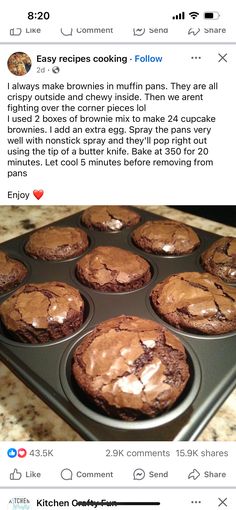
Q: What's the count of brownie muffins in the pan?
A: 9